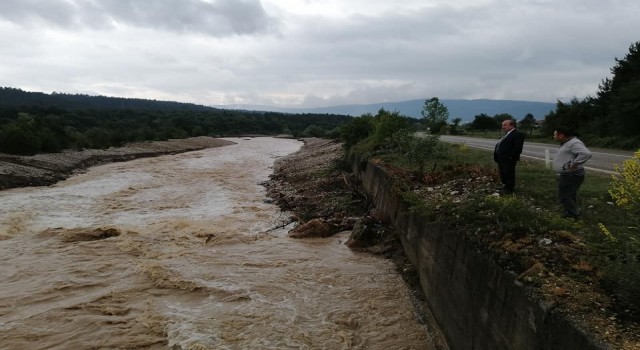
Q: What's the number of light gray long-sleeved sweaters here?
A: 1